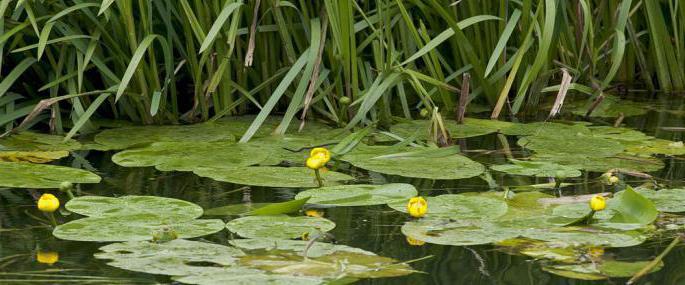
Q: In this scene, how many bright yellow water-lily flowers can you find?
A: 4